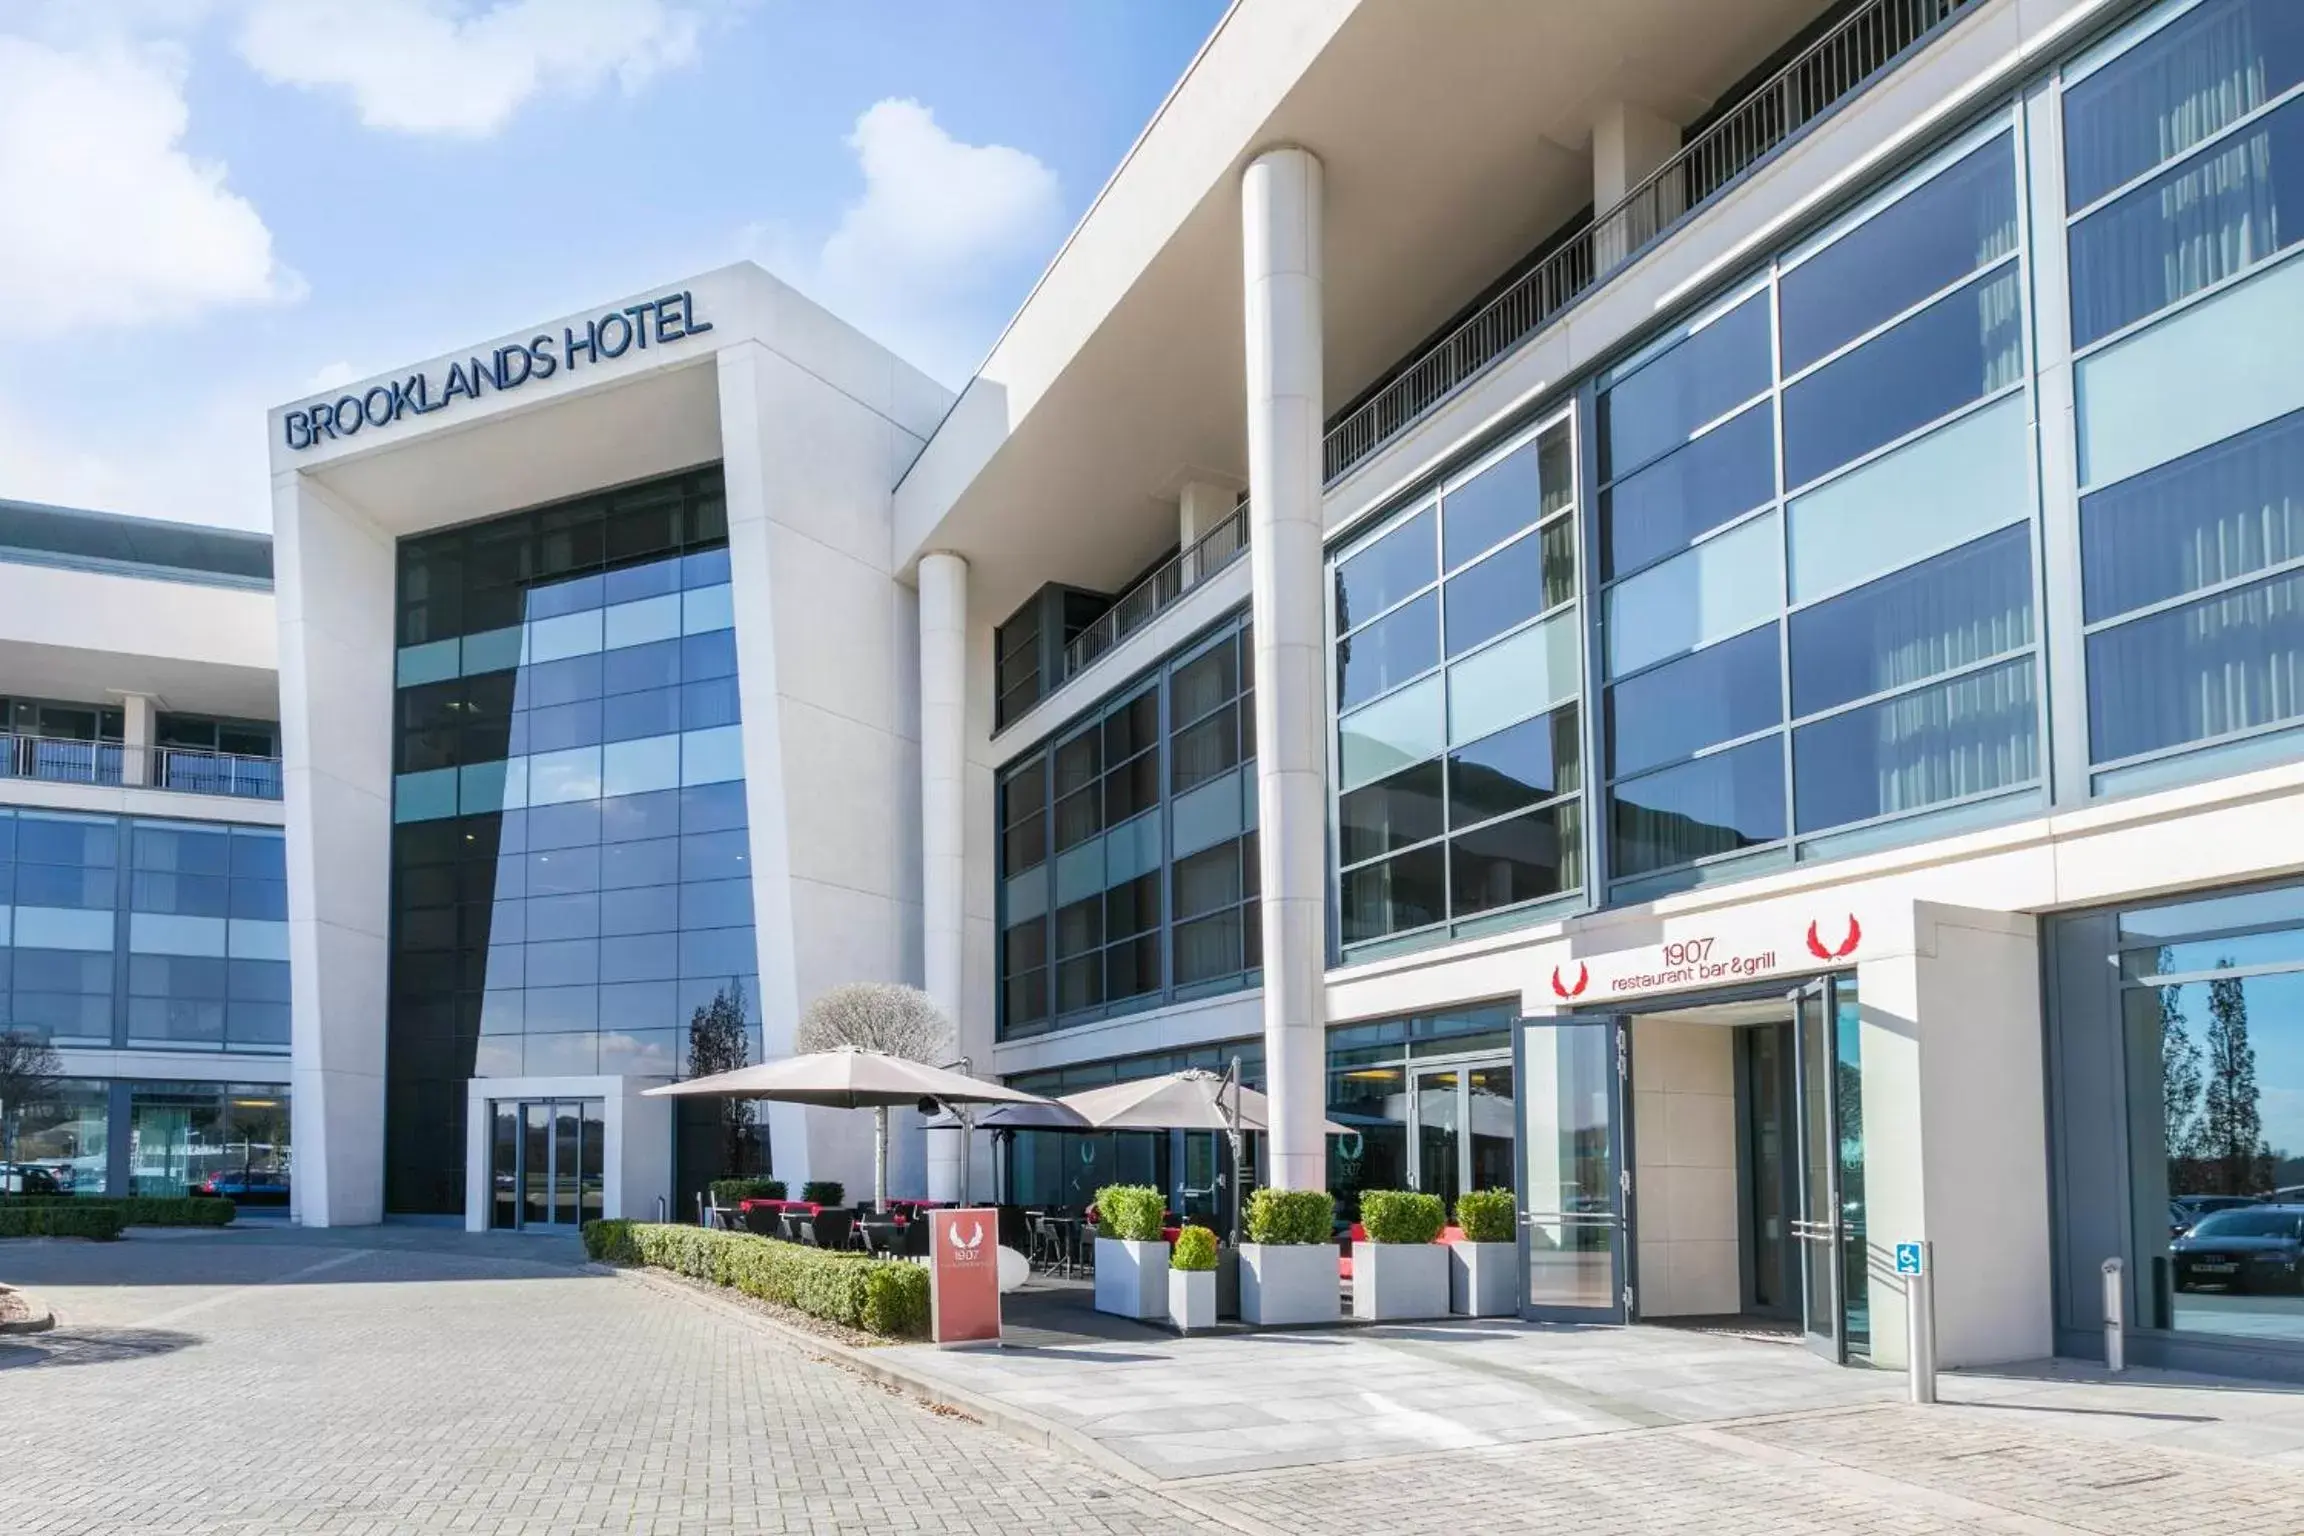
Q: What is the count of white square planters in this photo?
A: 5